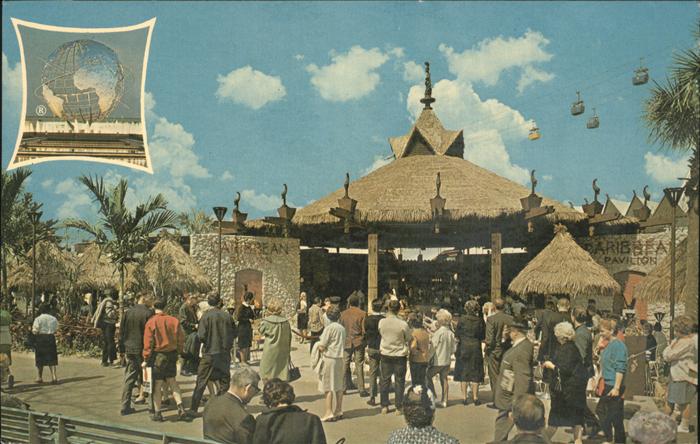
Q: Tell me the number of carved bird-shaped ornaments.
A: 7